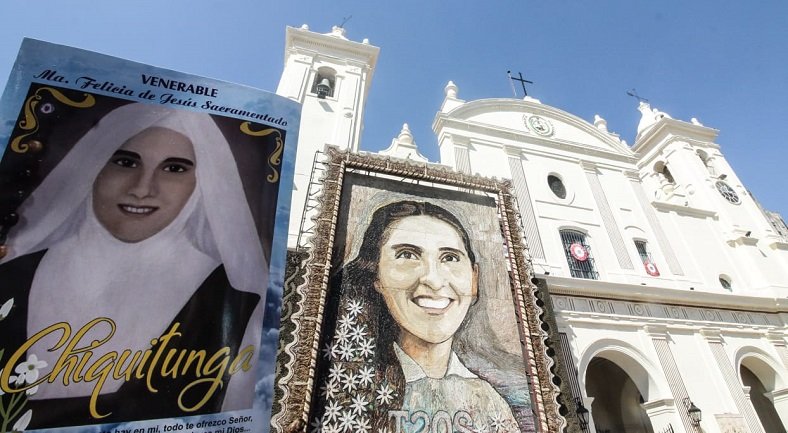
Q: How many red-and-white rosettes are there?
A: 2